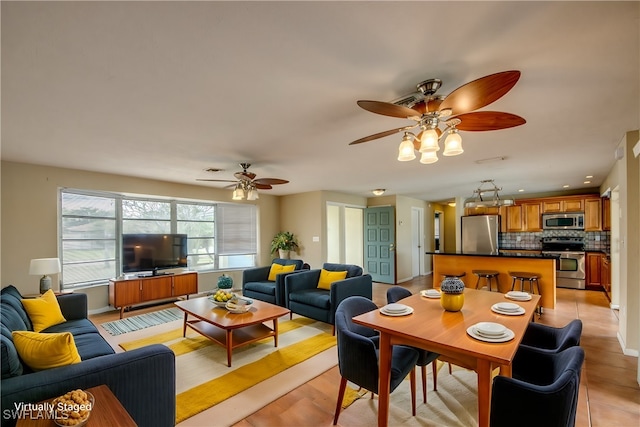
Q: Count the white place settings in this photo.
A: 5